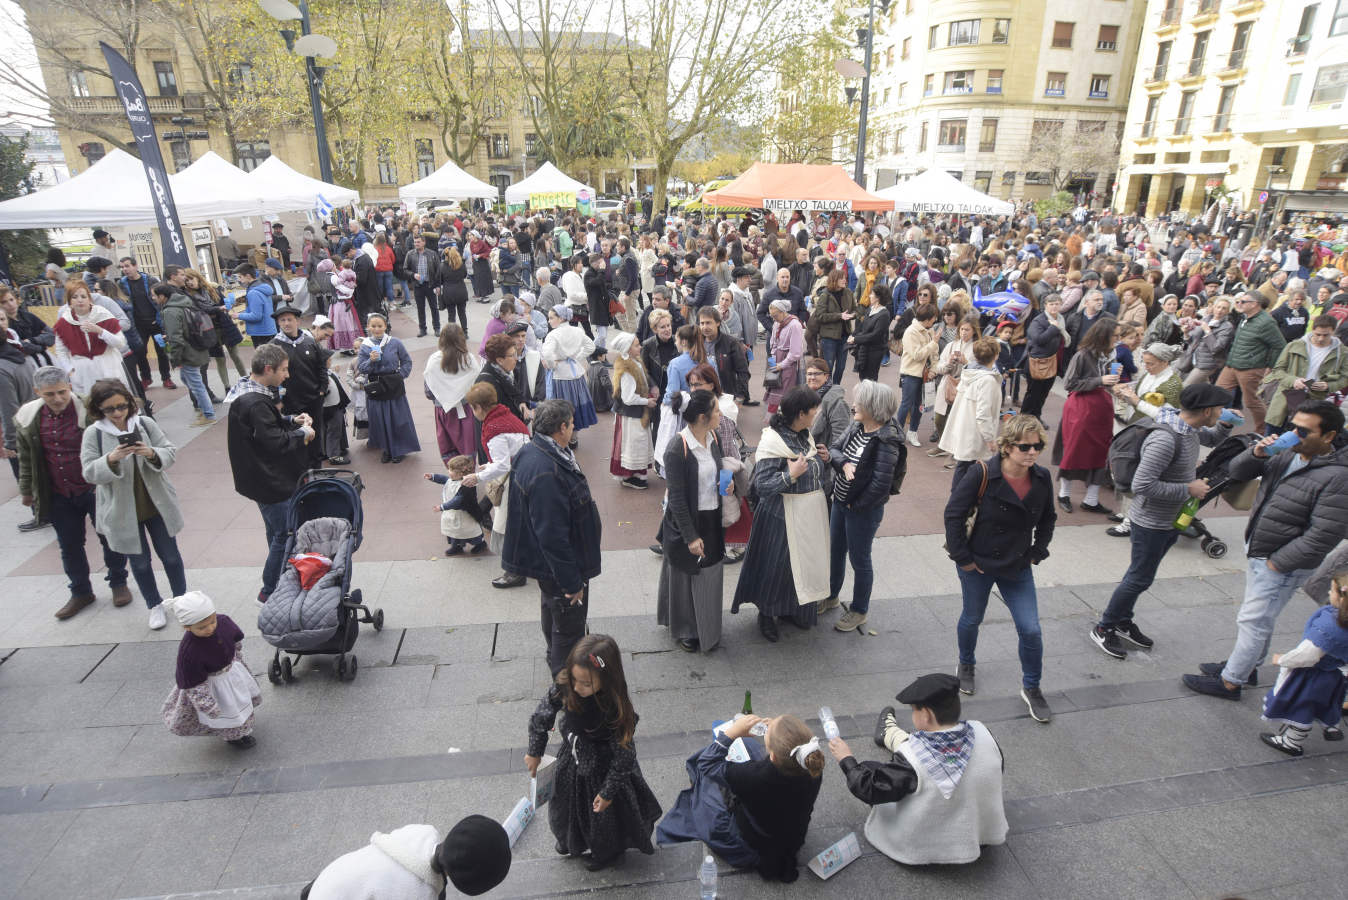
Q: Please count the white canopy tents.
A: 6